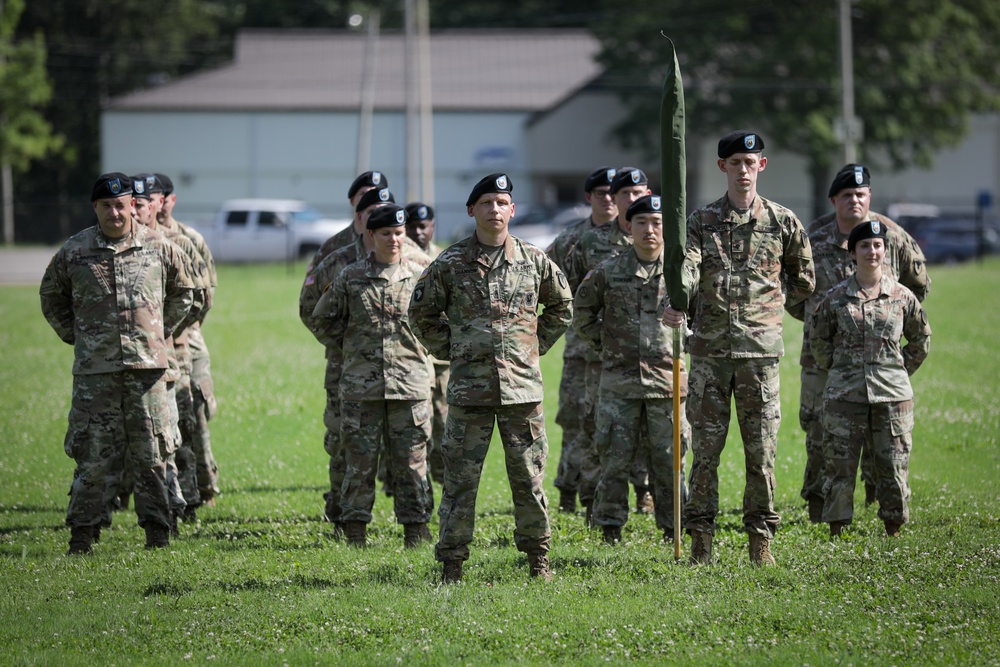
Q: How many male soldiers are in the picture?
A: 13